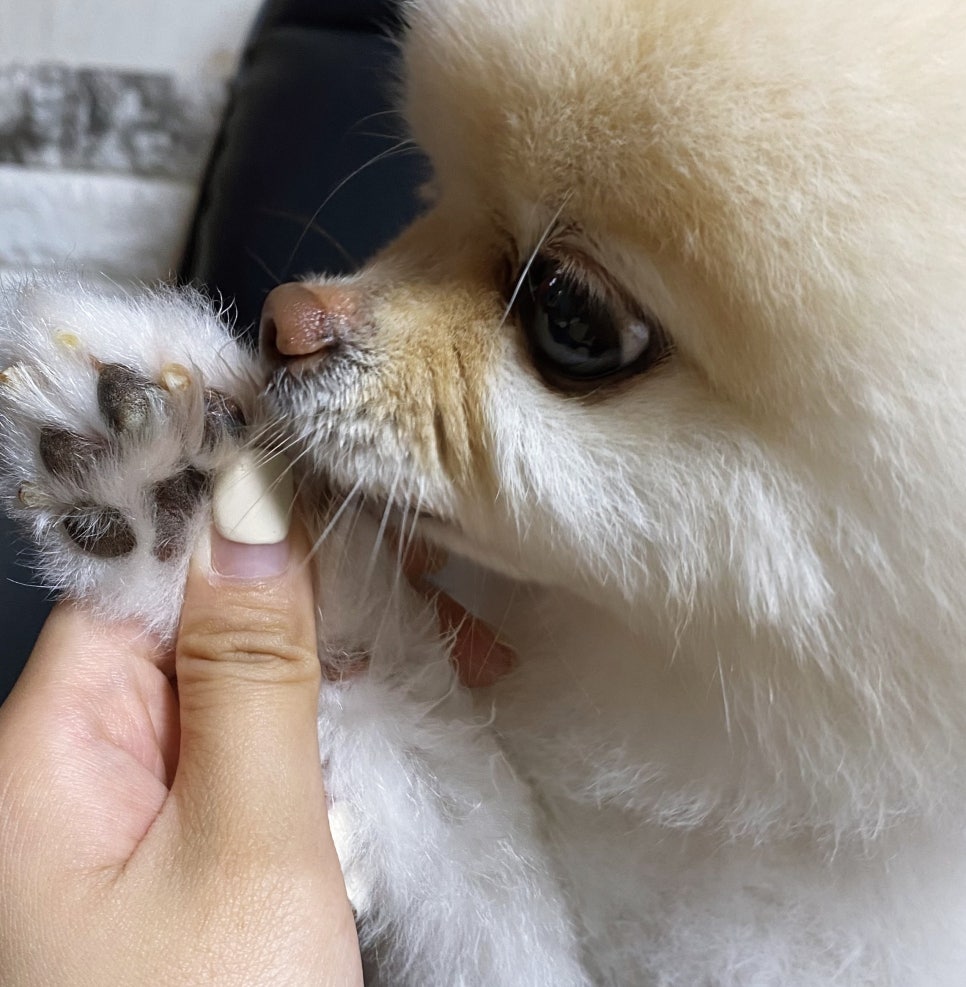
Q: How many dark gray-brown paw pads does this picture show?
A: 5